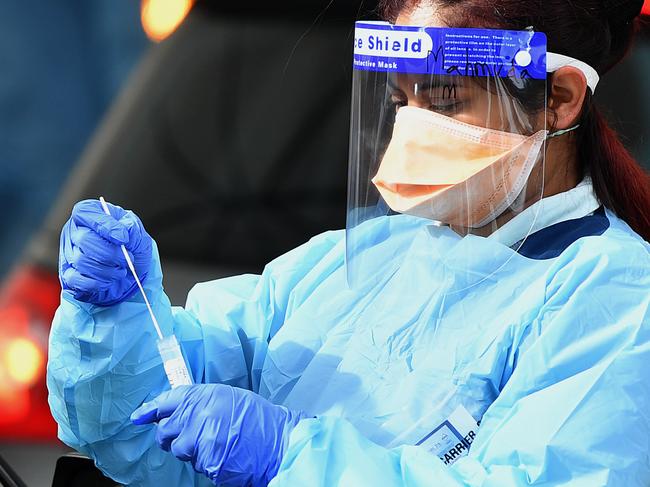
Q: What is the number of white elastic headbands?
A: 1